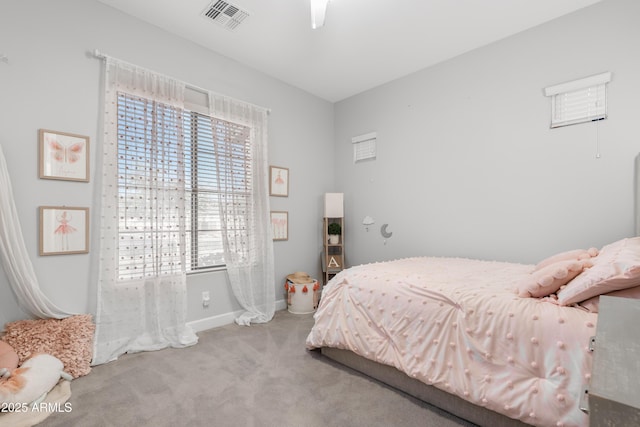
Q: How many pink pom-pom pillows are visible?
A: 2